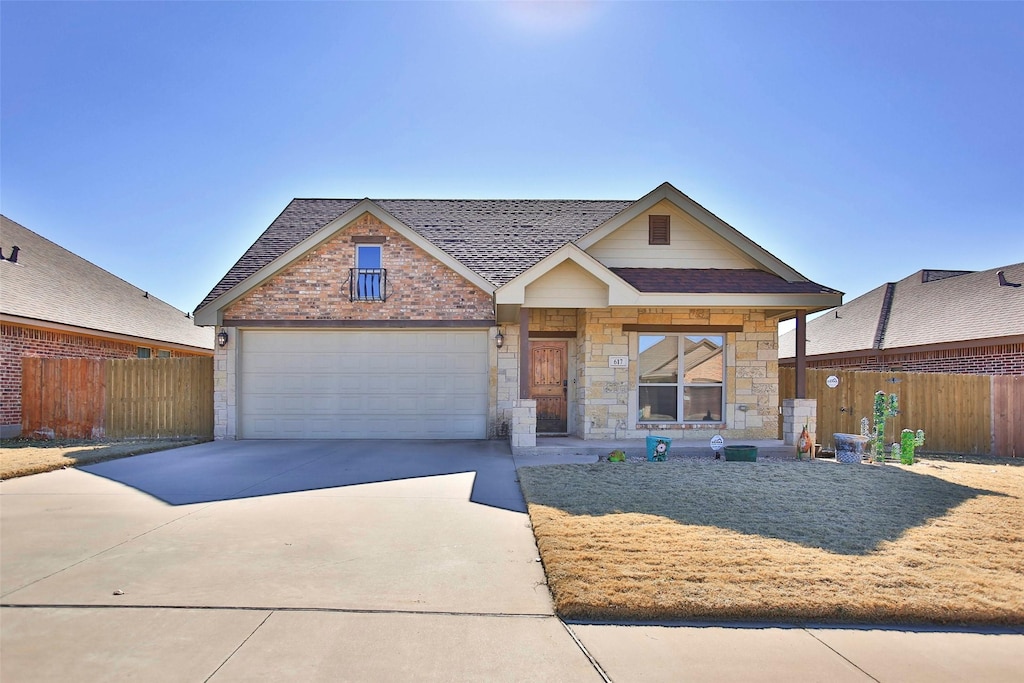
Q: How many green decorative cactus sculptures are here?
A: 2